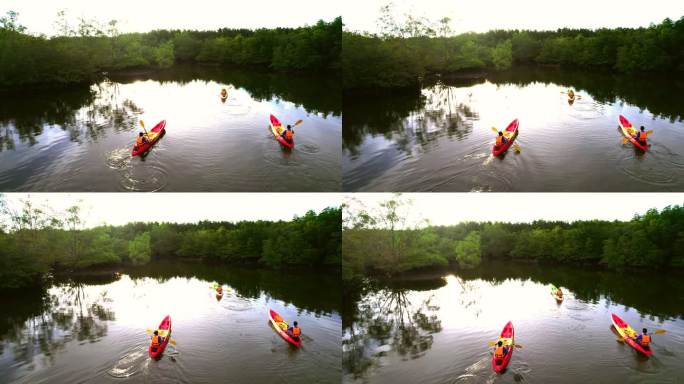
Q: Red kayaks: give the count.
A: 8